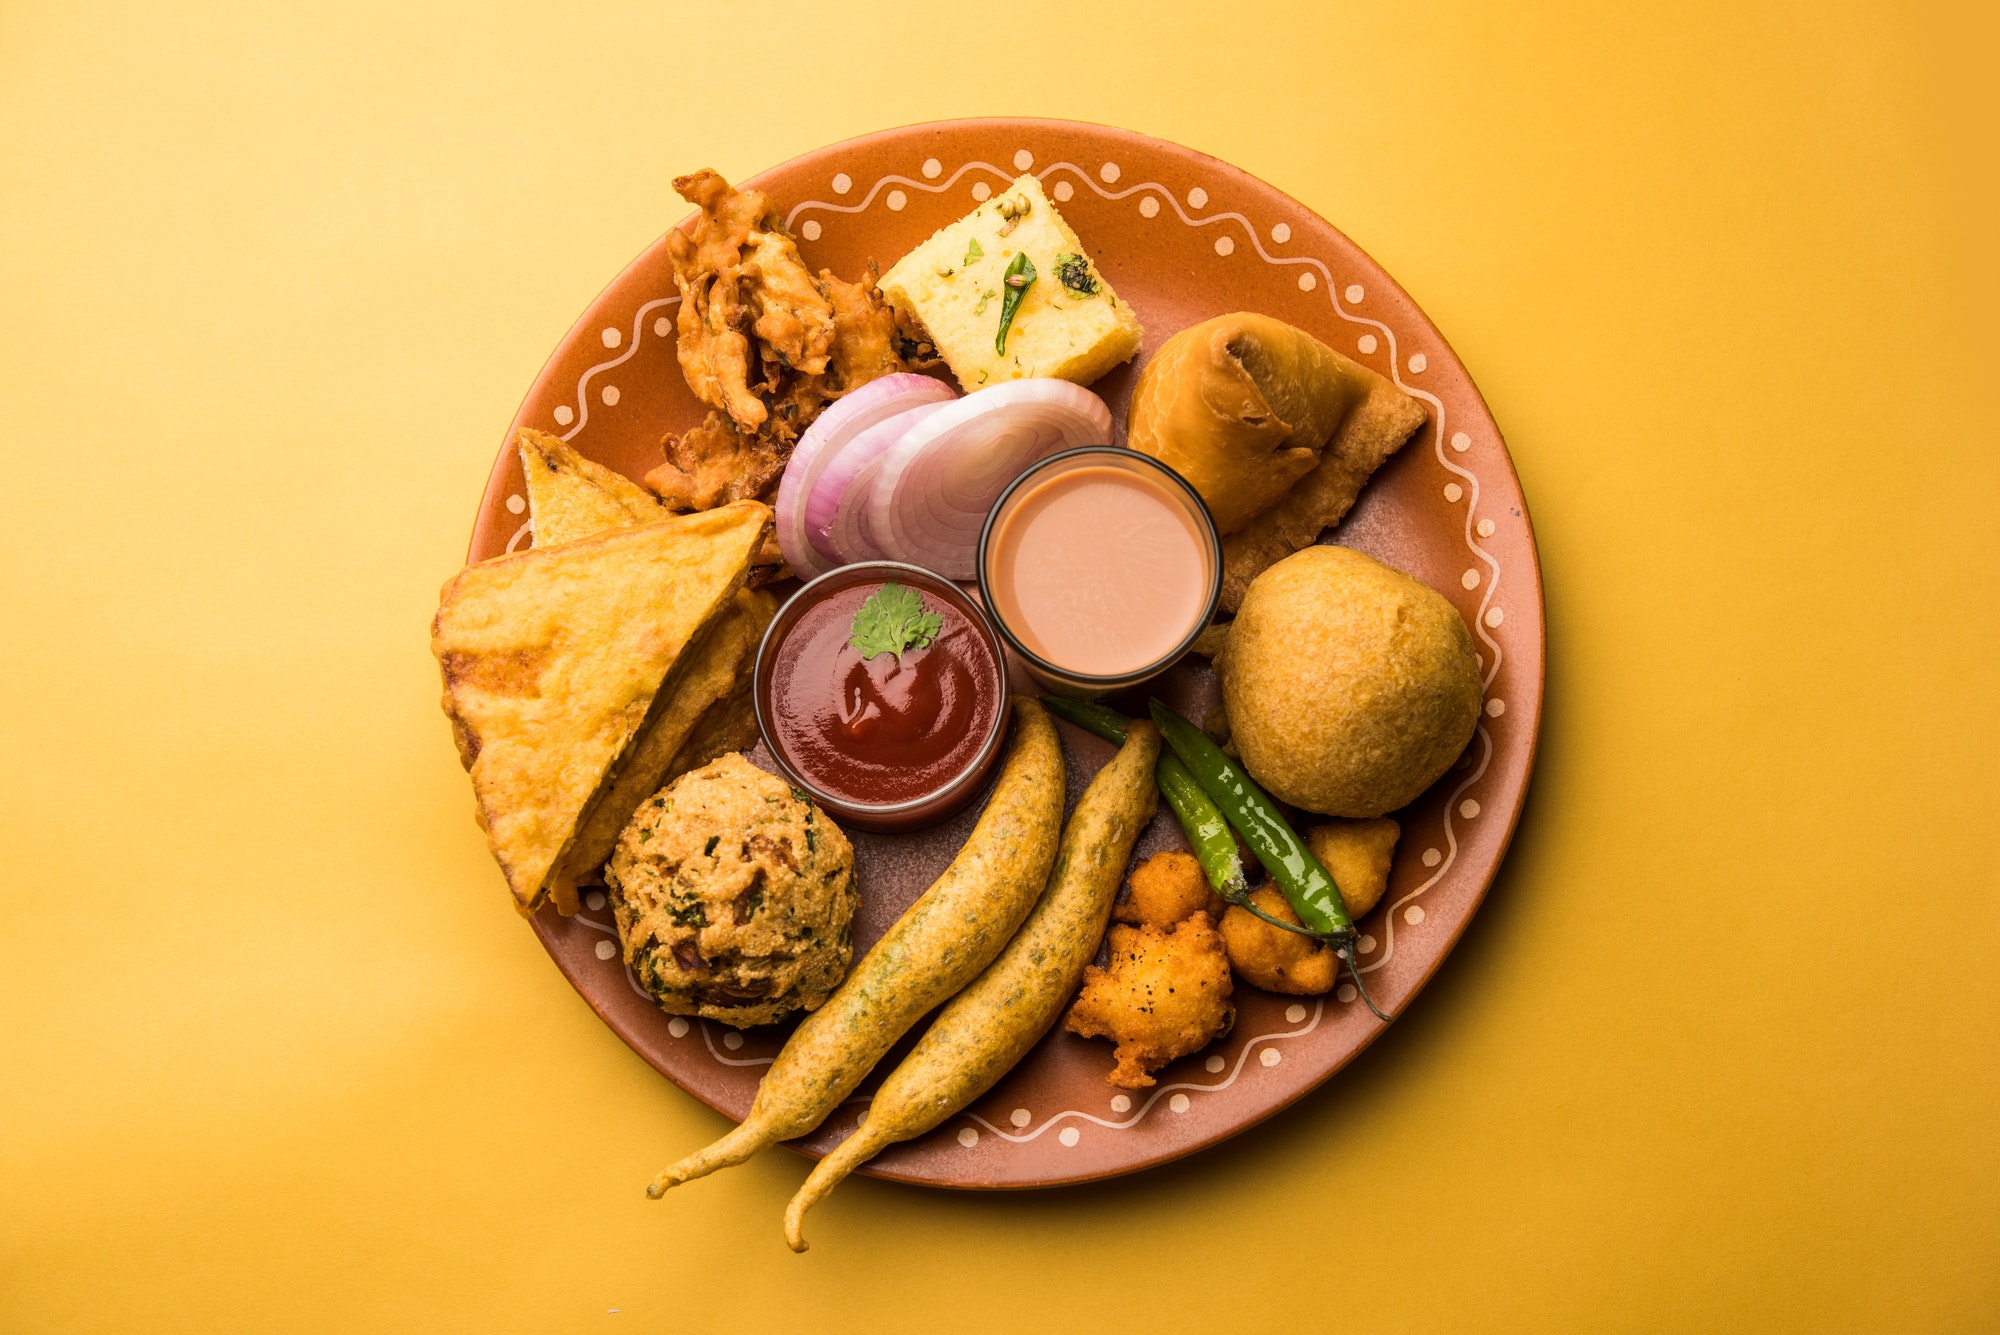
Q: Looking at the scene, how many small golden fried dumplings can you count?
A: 4